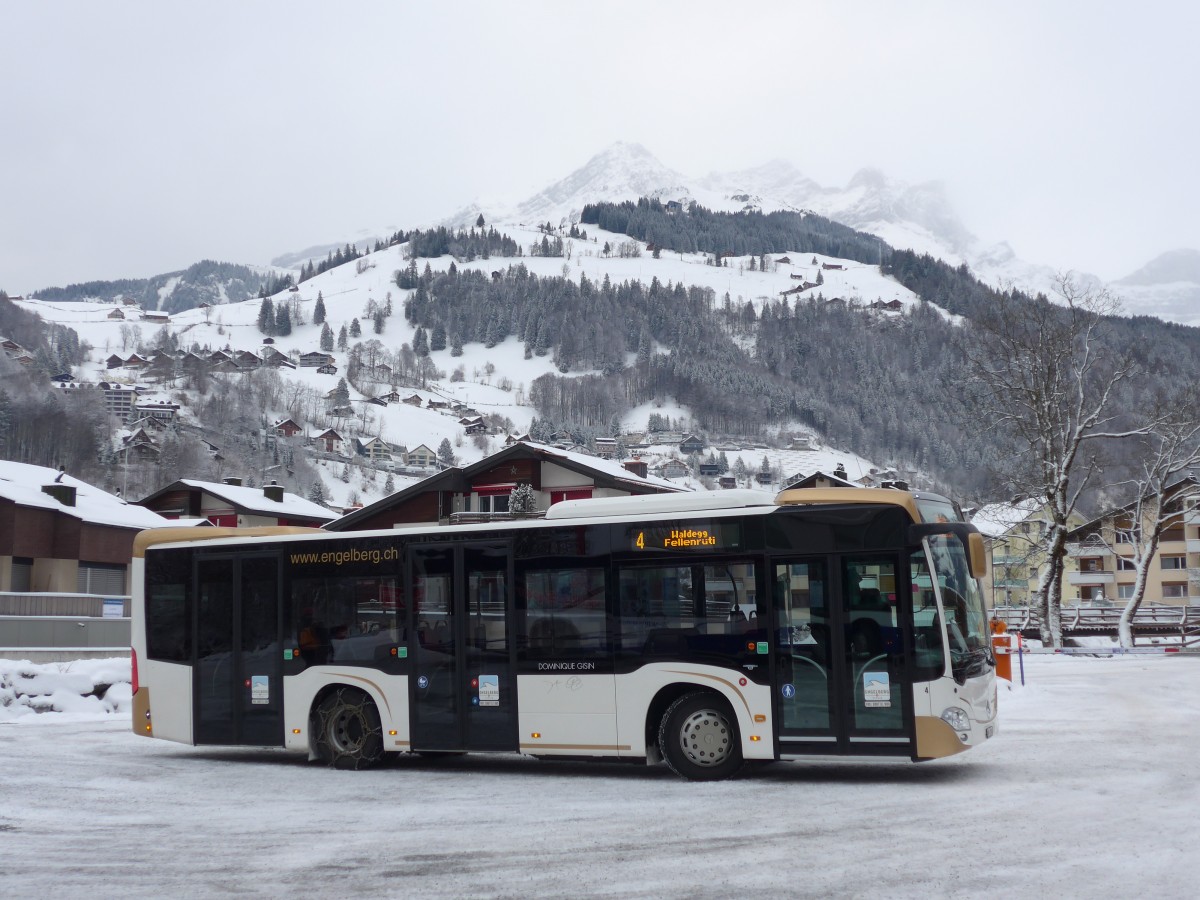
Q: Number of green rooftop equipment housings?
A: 0